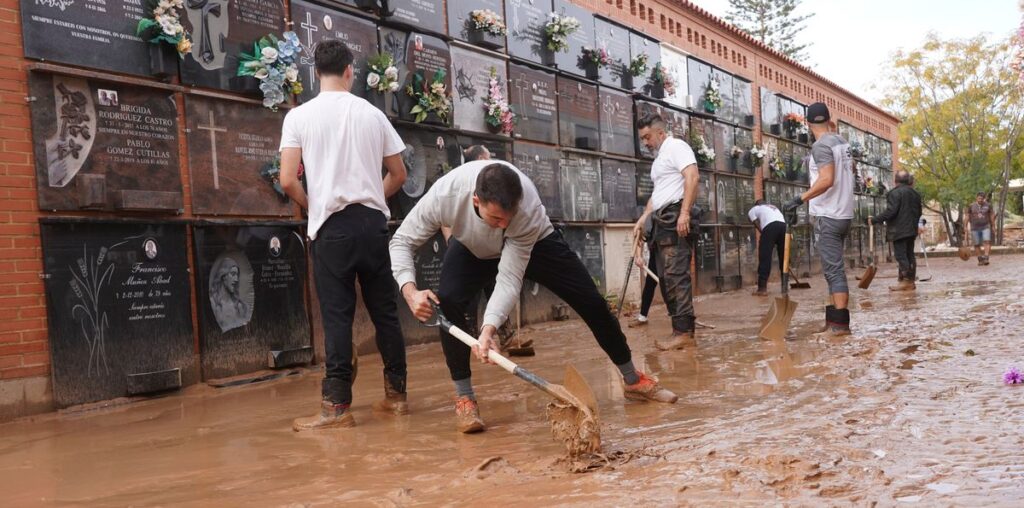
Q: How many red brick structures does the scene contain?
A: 1